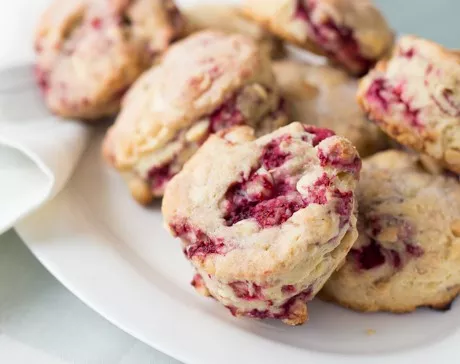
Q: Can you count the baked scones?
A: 8